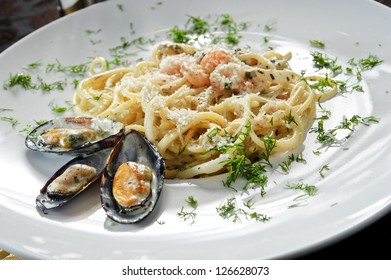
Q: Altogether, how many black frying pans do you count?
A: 0